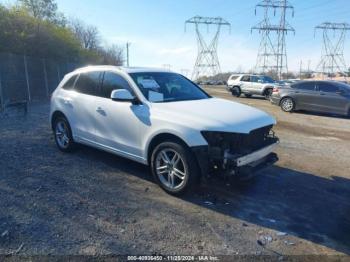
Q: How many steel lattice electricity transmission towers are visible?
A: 3